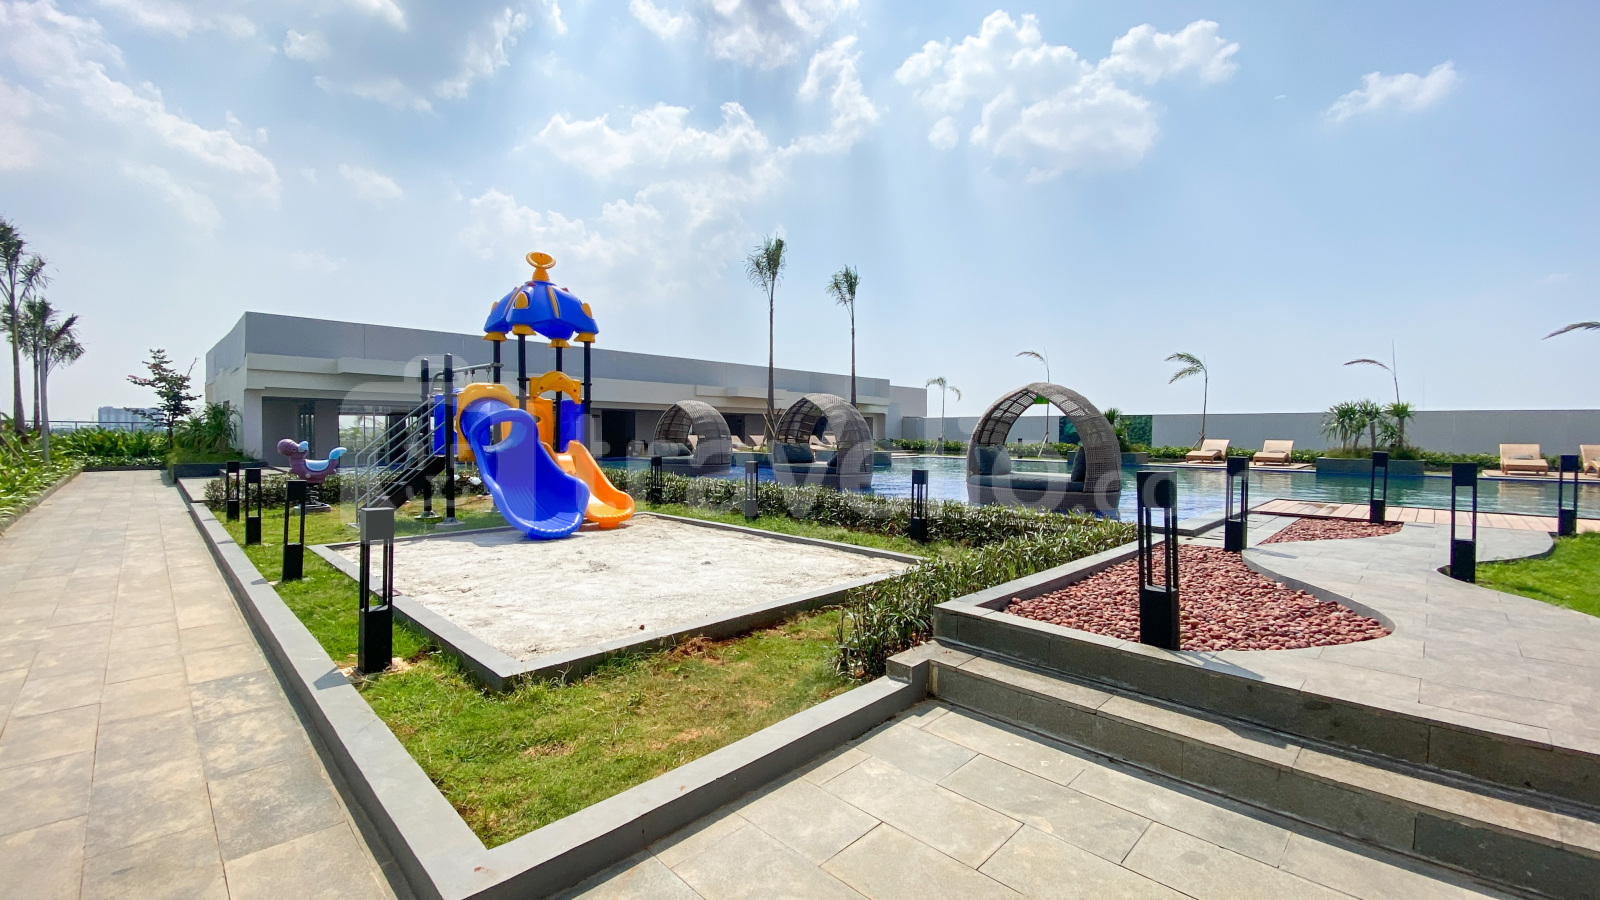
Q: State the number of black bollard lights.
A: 12